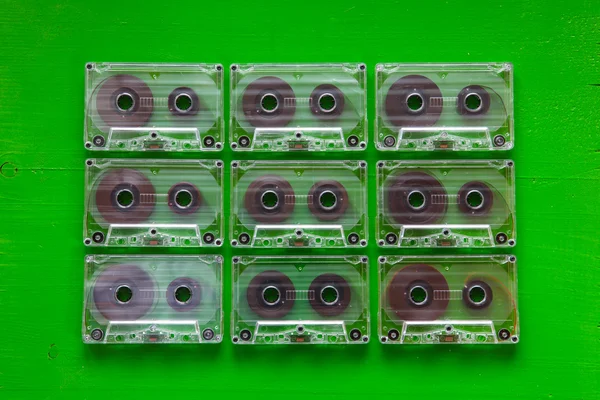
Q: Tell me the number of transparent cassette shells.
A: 9